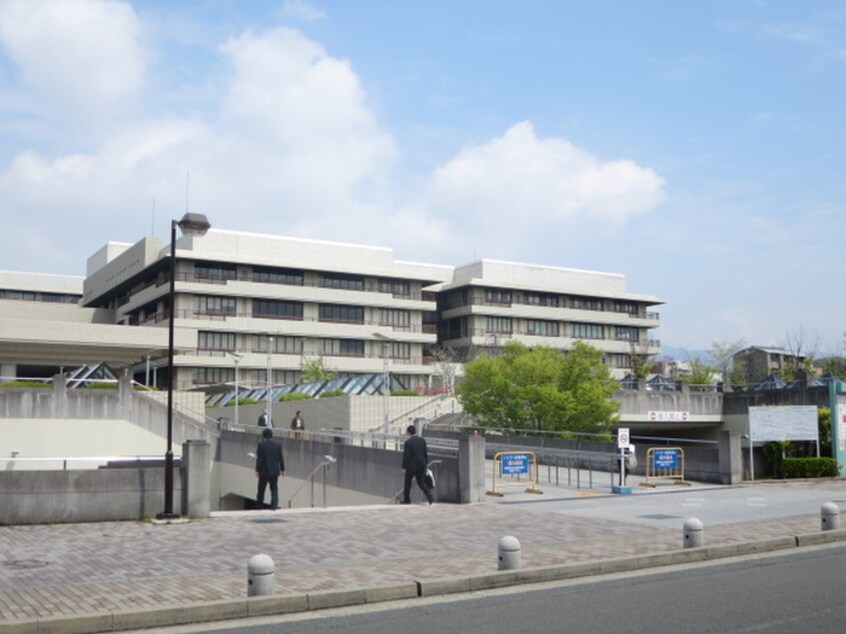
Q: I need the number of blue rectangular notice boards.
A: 2